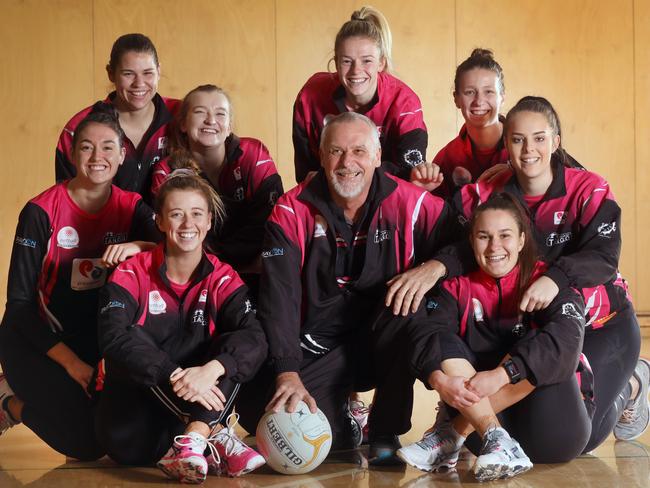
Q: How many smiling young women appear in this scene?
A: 8